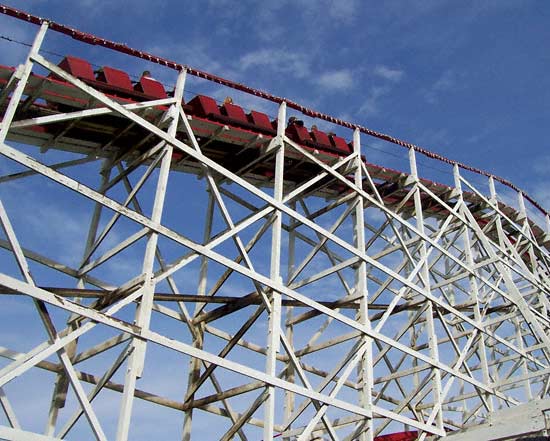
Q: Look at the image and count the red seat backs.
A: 9